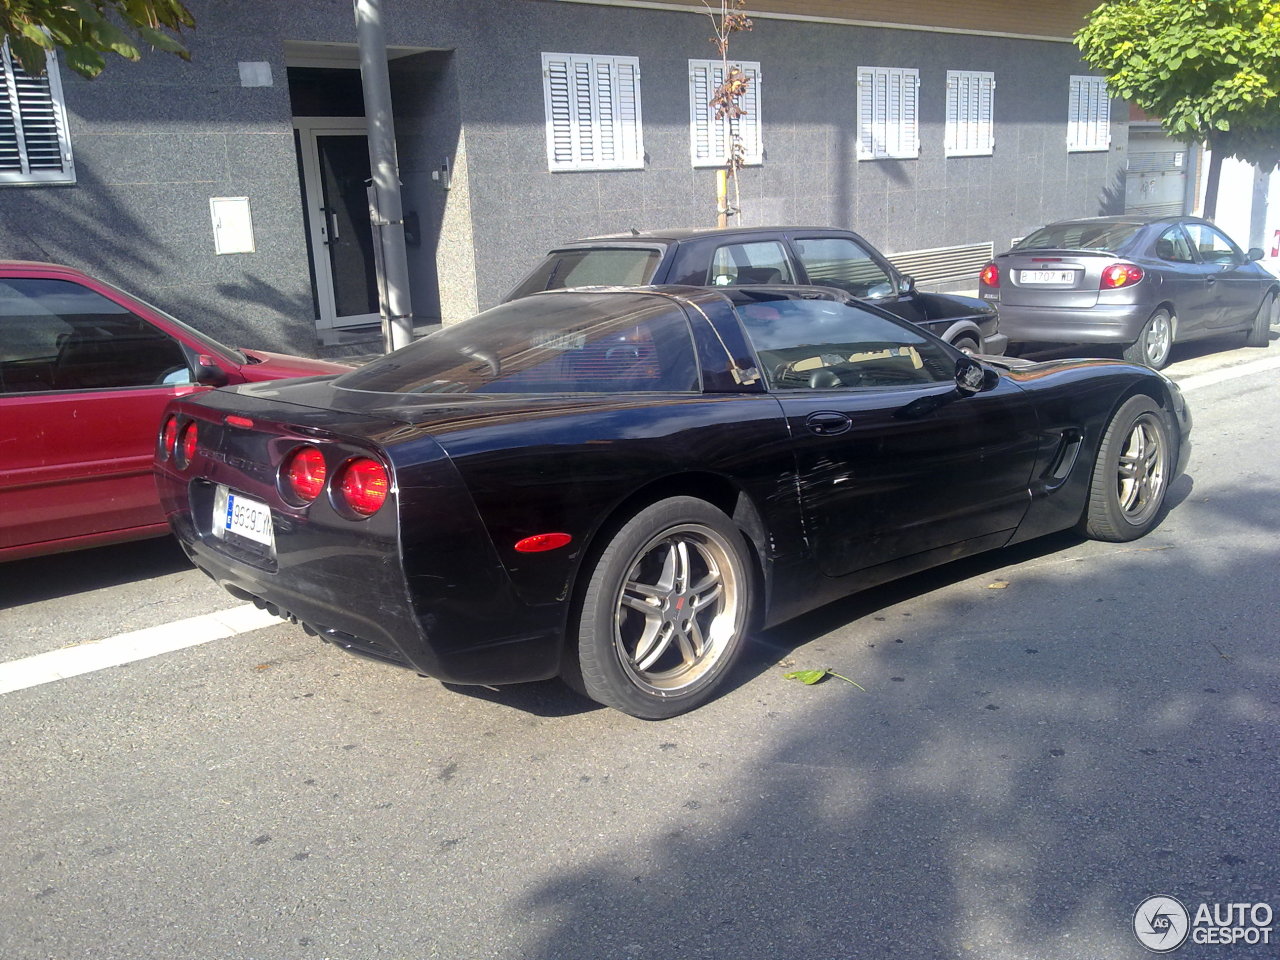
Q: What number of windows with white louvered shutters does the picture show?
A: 6